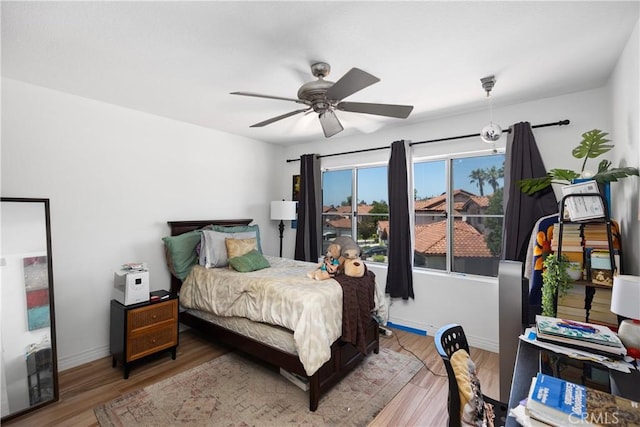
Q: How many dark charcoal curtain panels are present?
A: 3